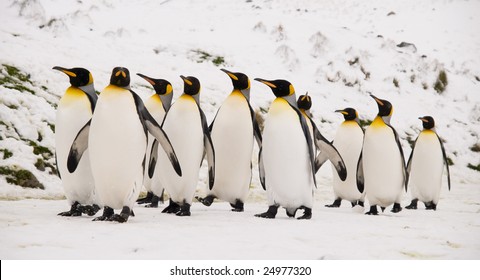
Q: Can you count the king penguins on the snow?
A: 10